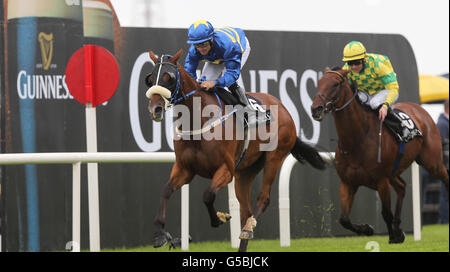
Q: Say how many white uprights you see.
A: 6